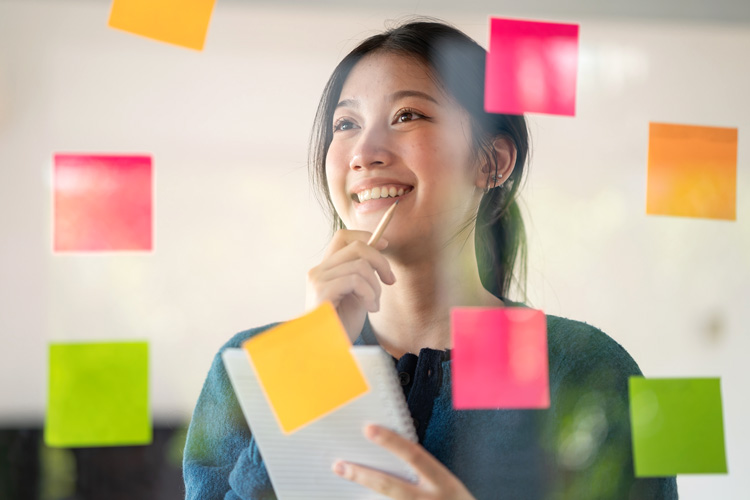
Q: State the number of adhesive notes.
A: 8